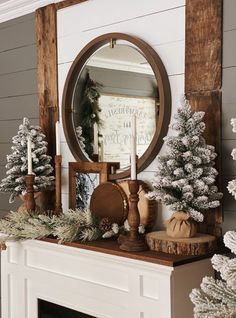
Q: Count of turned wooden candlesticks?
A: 3